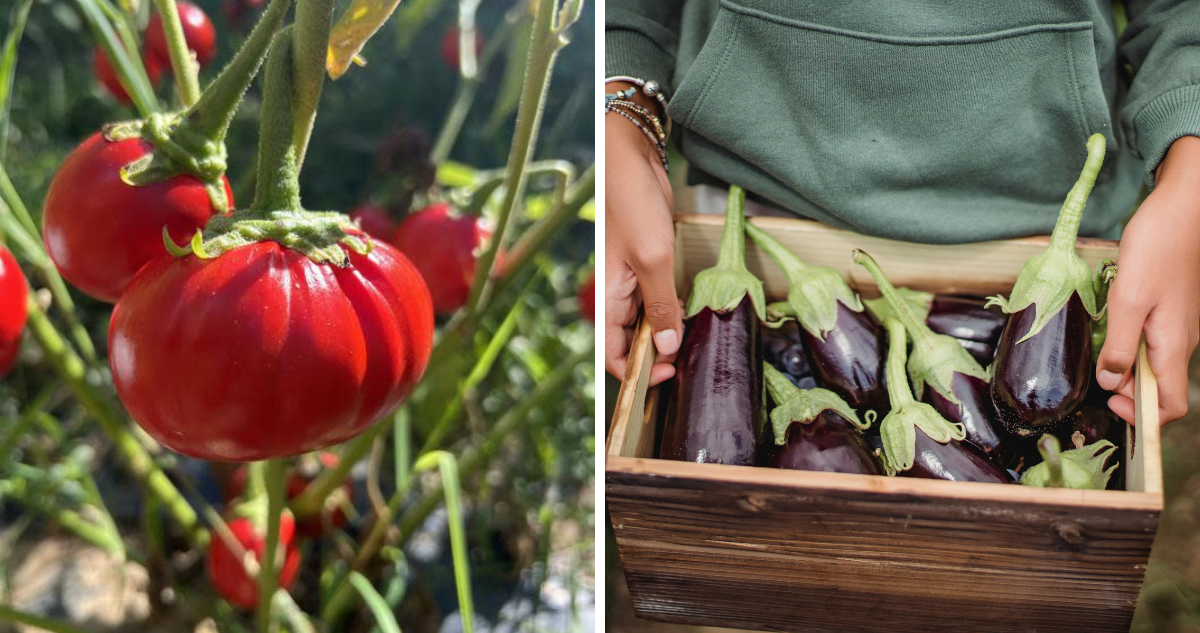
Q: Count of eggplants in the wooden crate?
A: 8